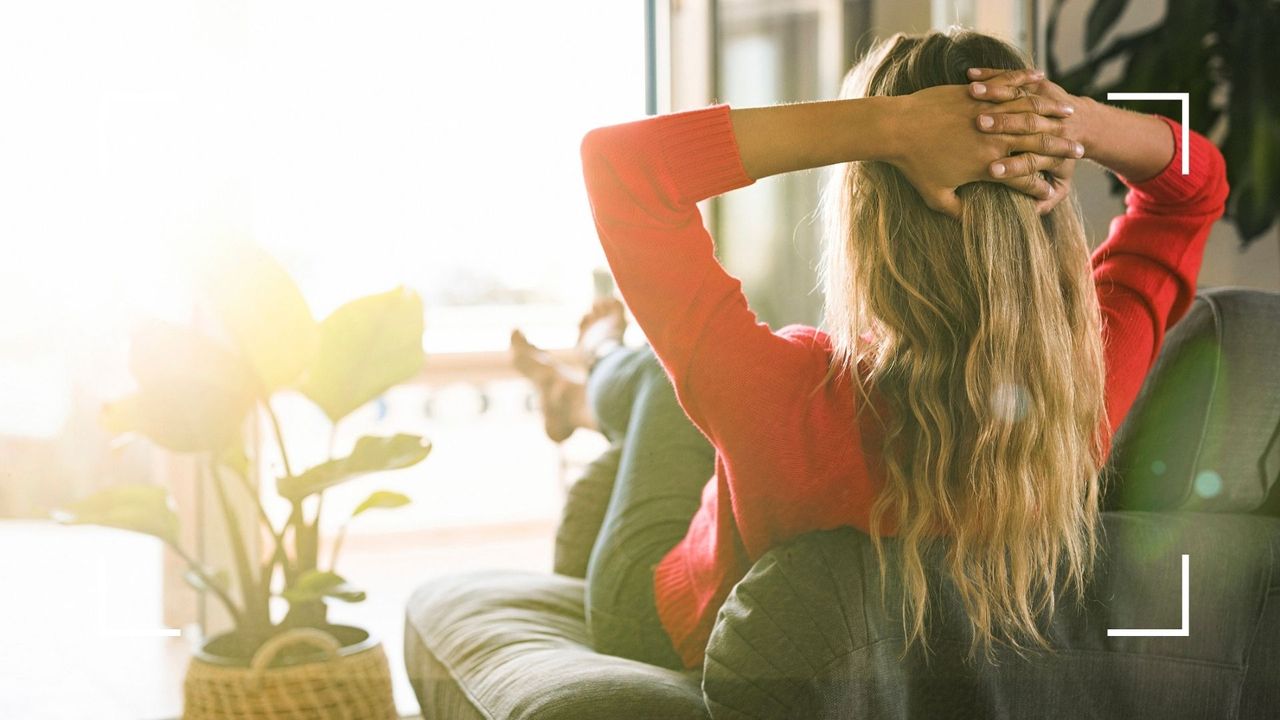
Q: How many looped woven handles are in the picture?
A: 1